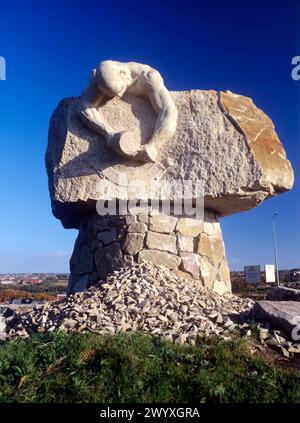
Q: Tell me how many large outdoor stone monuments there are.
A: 1